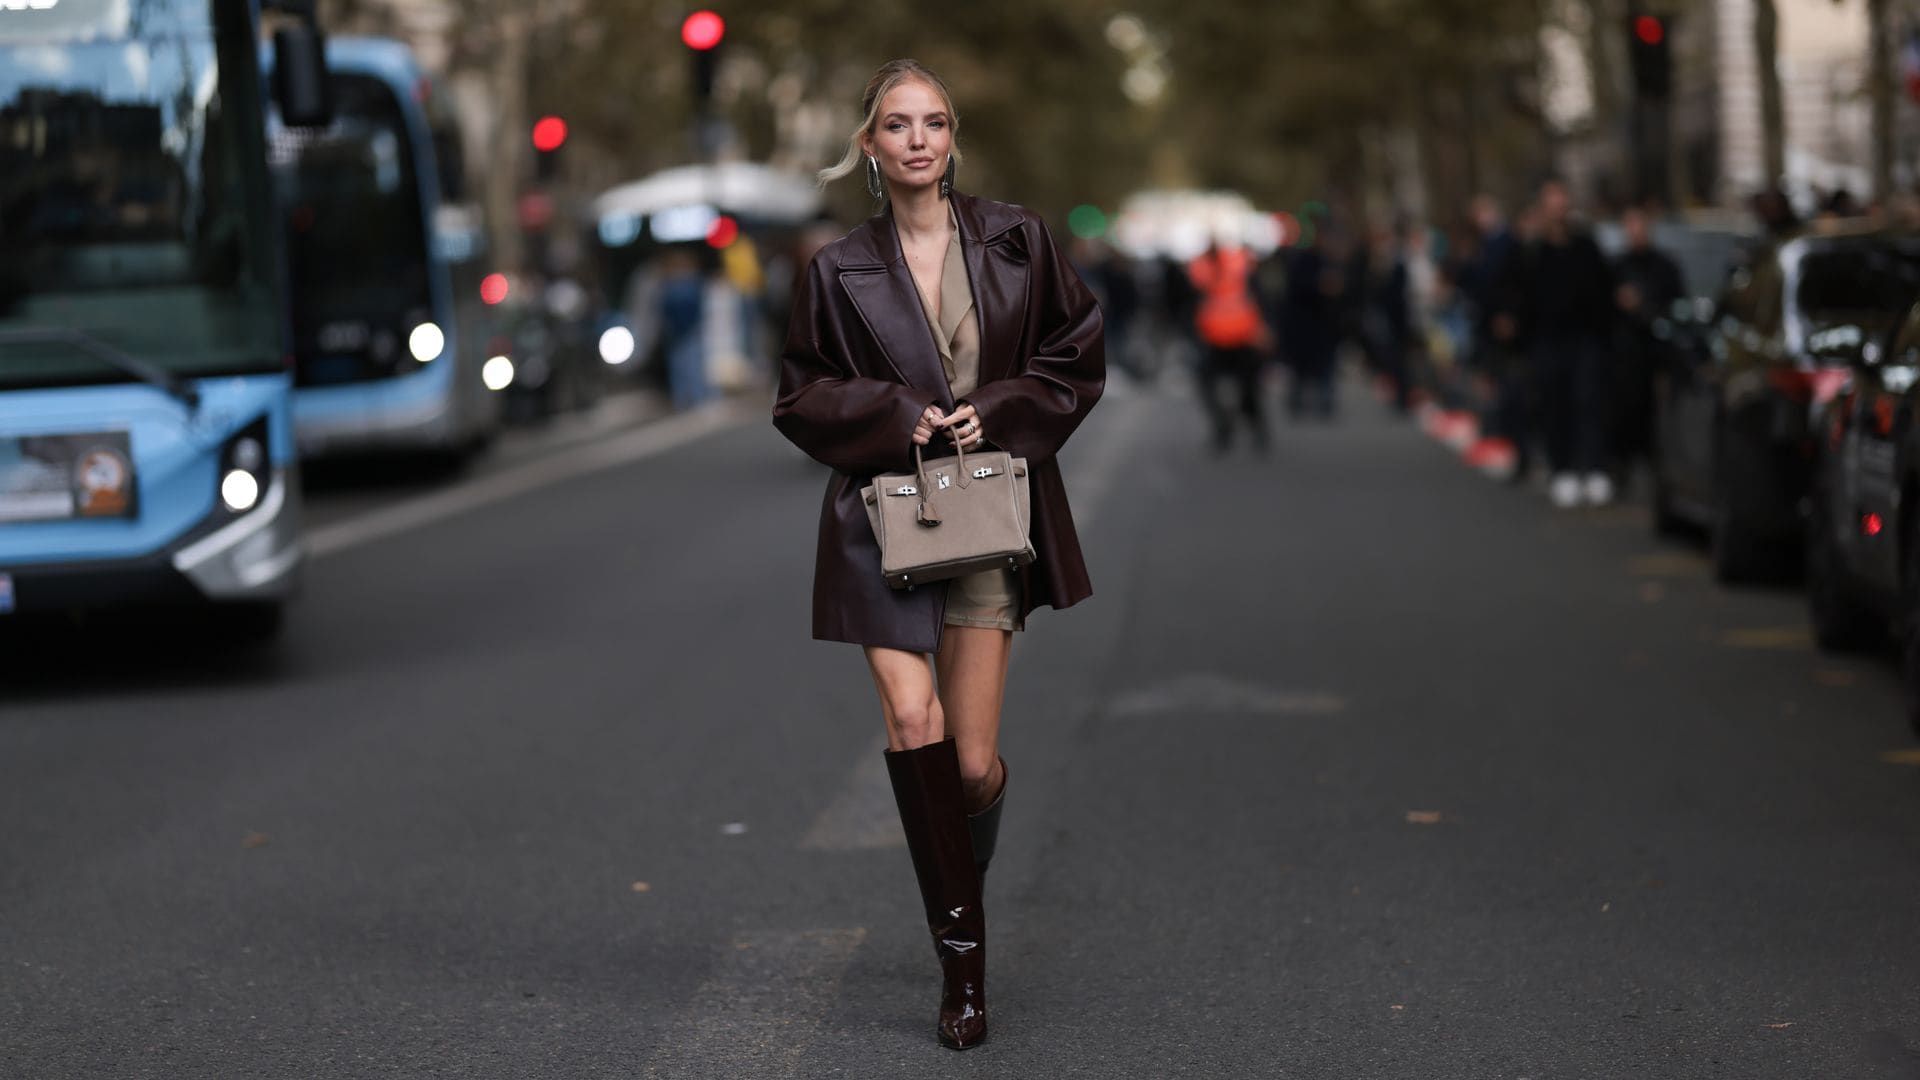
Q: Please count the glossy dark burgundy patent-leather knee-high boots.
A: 2